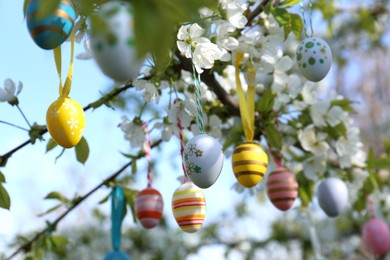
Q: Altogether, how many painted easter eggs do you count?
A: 12